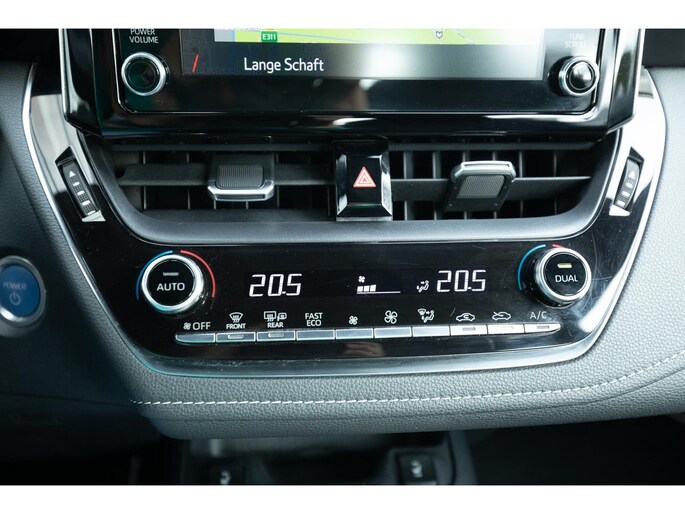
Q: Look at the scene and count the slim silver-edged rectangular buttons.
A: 10